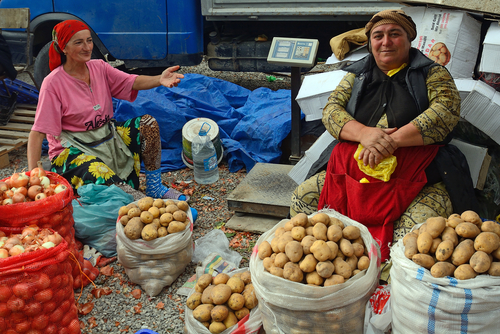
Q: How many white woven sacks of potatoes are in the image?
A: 4